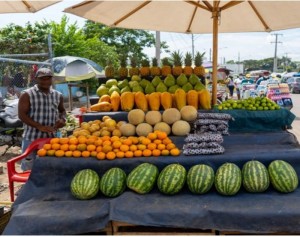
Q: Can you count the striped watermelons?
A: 8